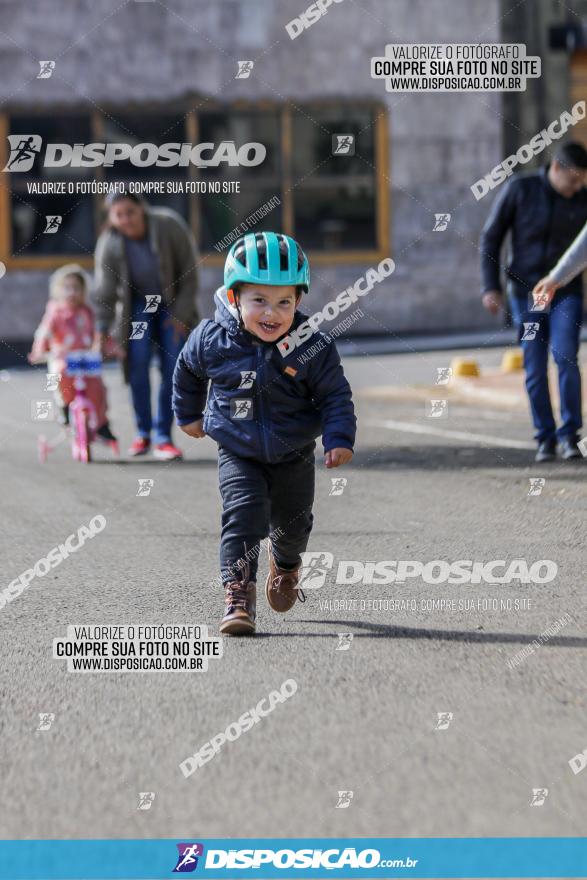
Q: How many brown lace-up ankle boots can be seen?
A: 2